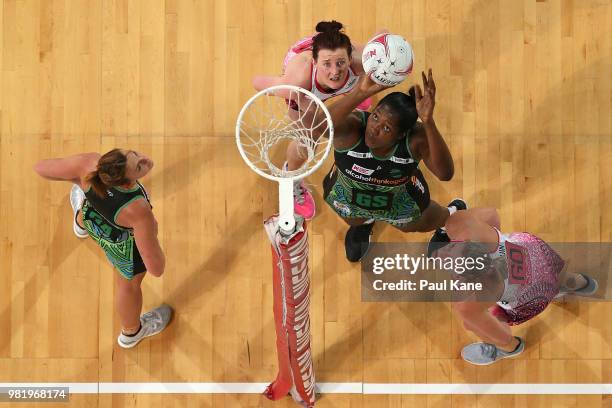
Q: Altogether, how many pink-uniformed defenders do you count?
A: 2